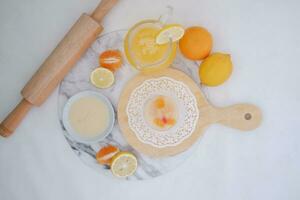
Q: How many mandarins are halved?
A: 2